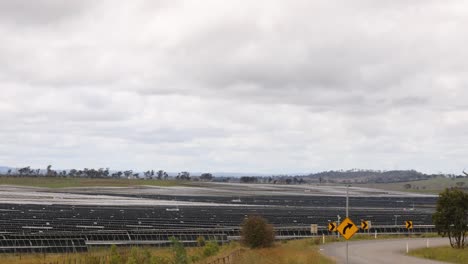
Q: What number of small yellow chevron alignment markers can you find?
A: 3